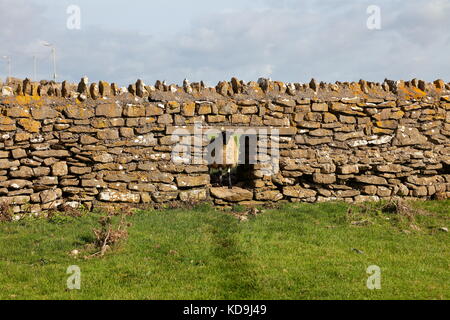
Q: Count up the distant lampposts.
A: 3